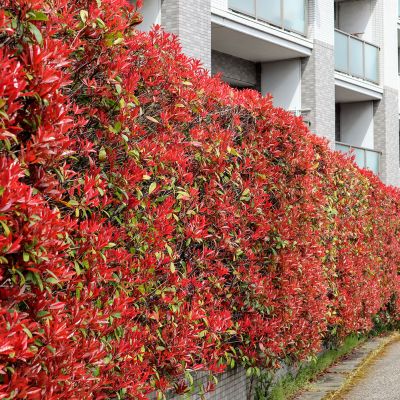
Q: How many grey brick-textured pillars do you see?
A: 3